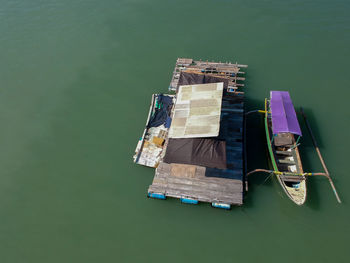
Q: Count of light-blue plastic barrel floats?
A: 3